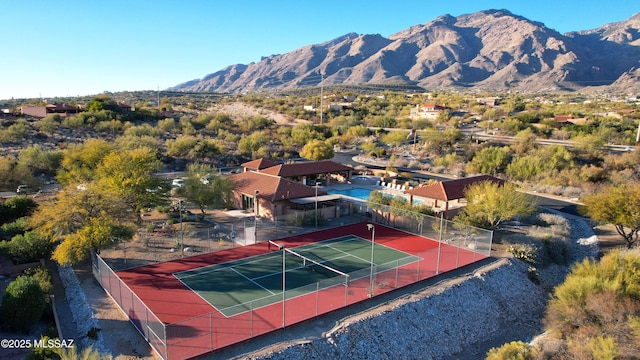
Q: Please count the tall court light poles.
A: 6